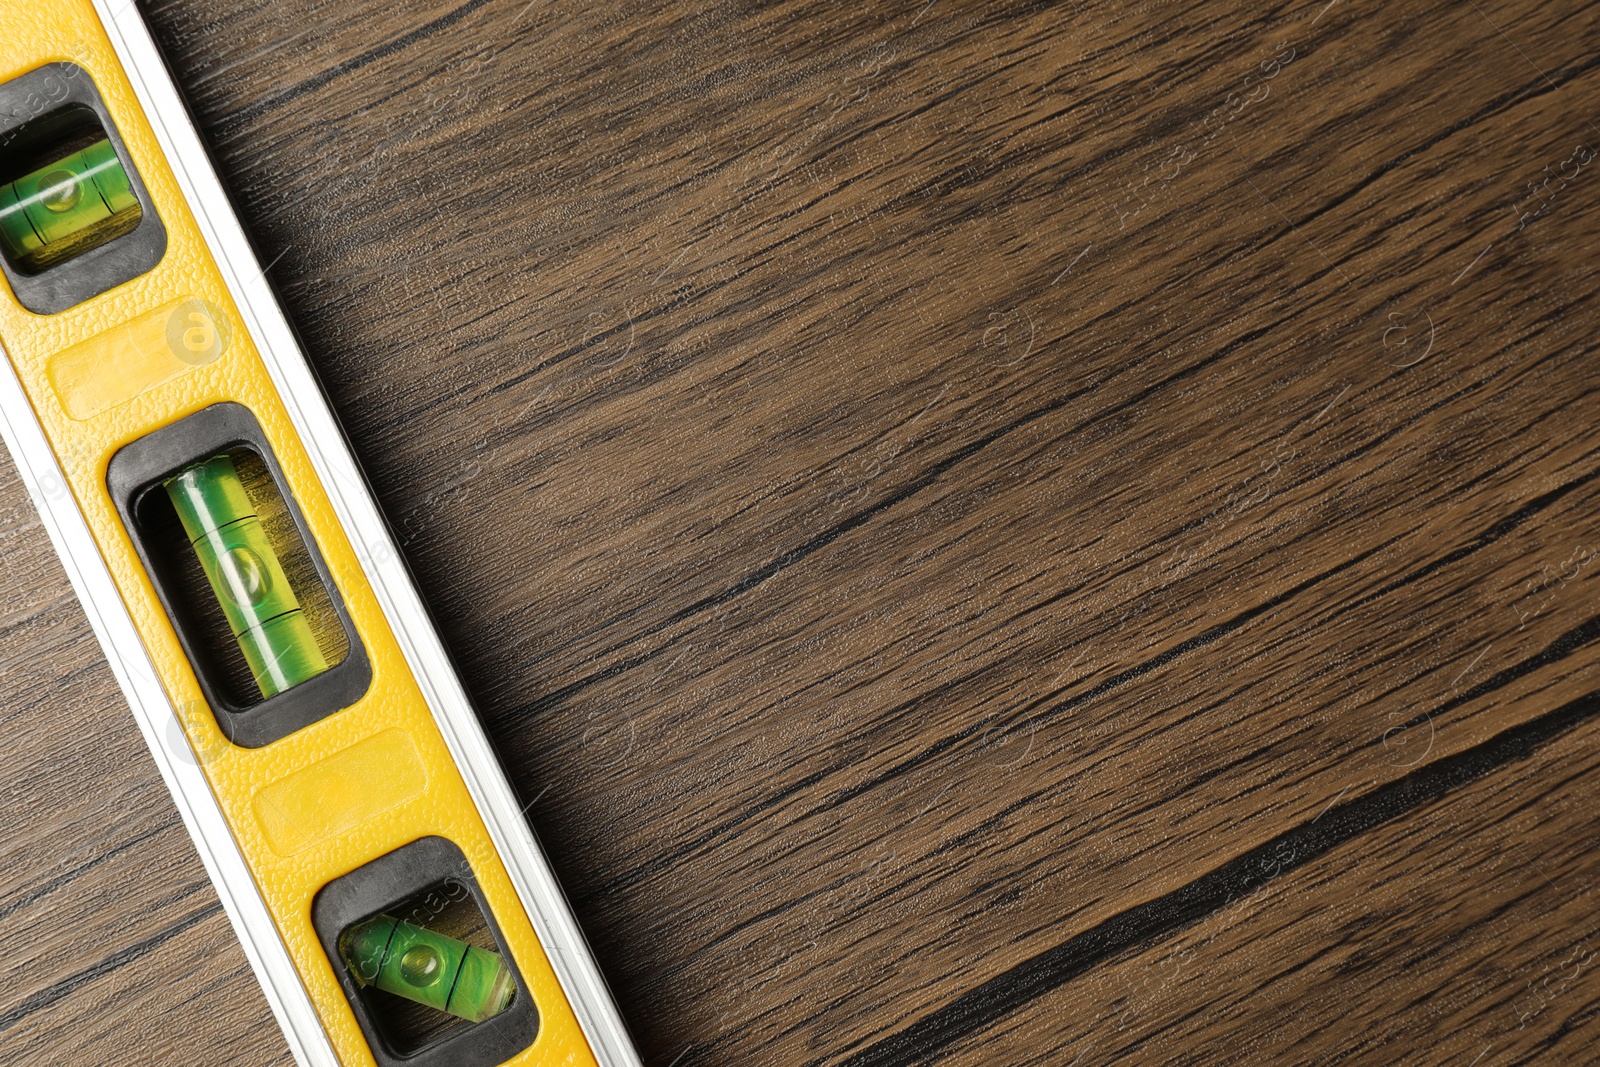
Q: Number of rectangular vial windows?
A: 3